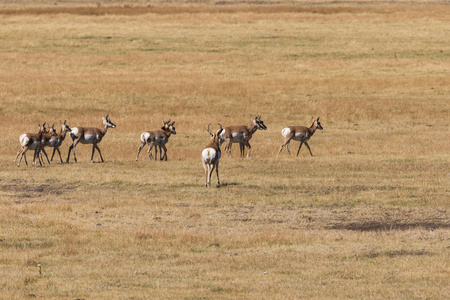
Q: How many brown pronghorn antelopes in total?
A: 10